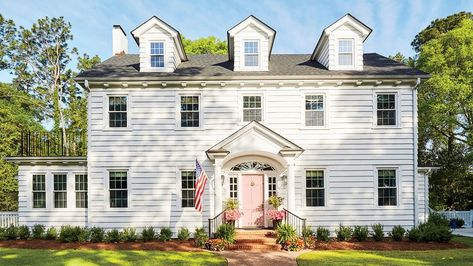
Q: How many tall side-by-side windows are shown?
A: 3